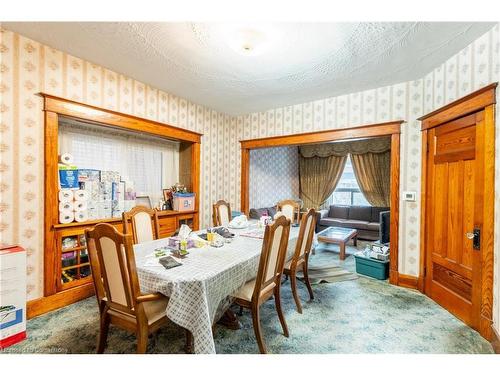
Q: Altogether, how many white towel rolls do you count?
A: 7